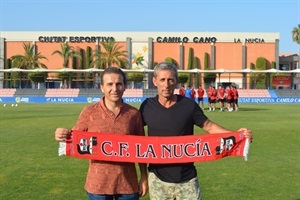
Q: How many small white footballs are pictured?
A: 3